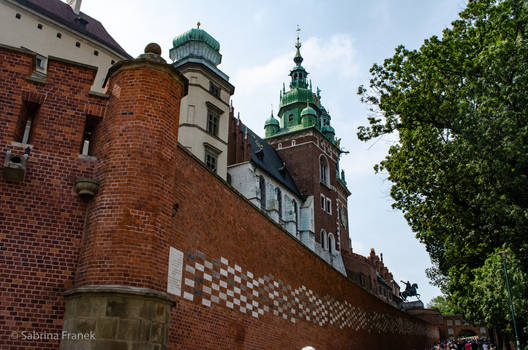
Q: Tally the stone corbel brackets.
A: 2